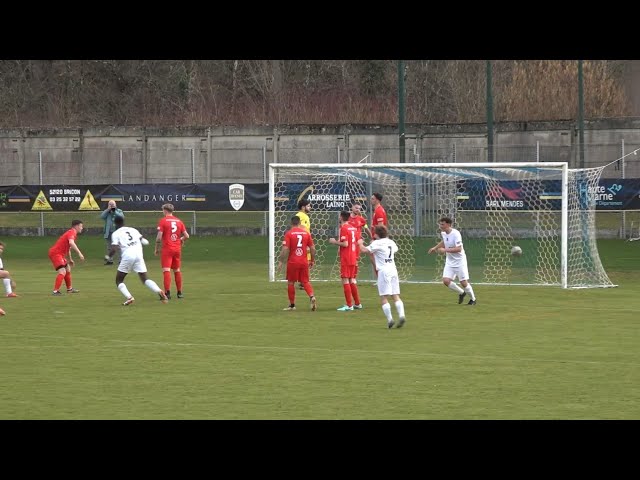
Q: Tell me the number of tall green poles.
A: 3